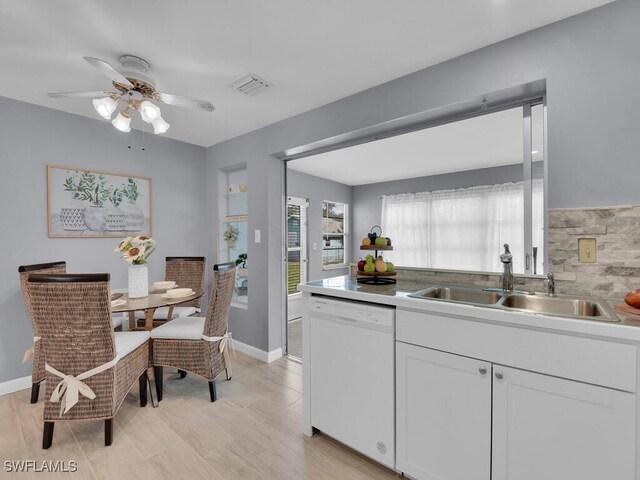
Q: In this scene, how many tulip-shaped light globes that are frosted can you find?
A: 4